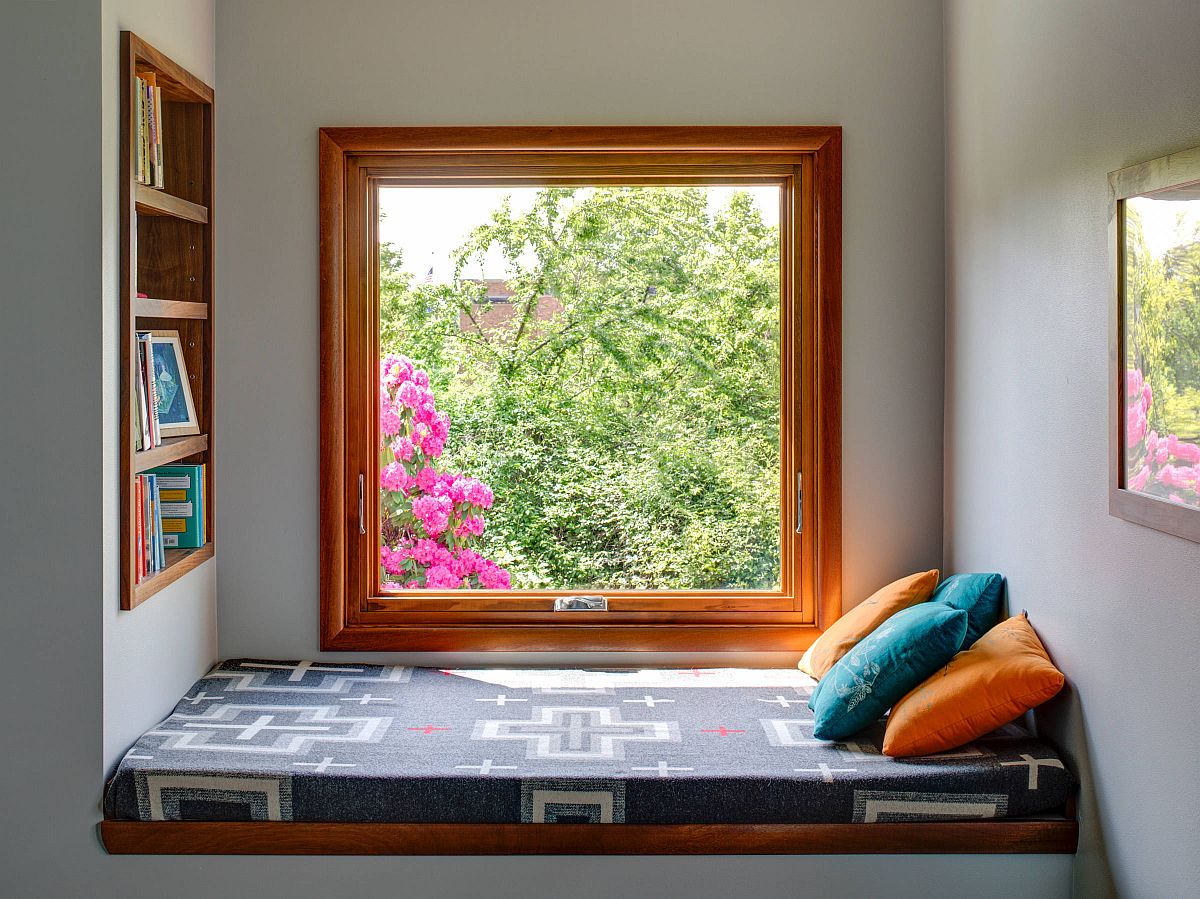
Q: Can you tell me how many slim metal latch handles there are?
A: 2